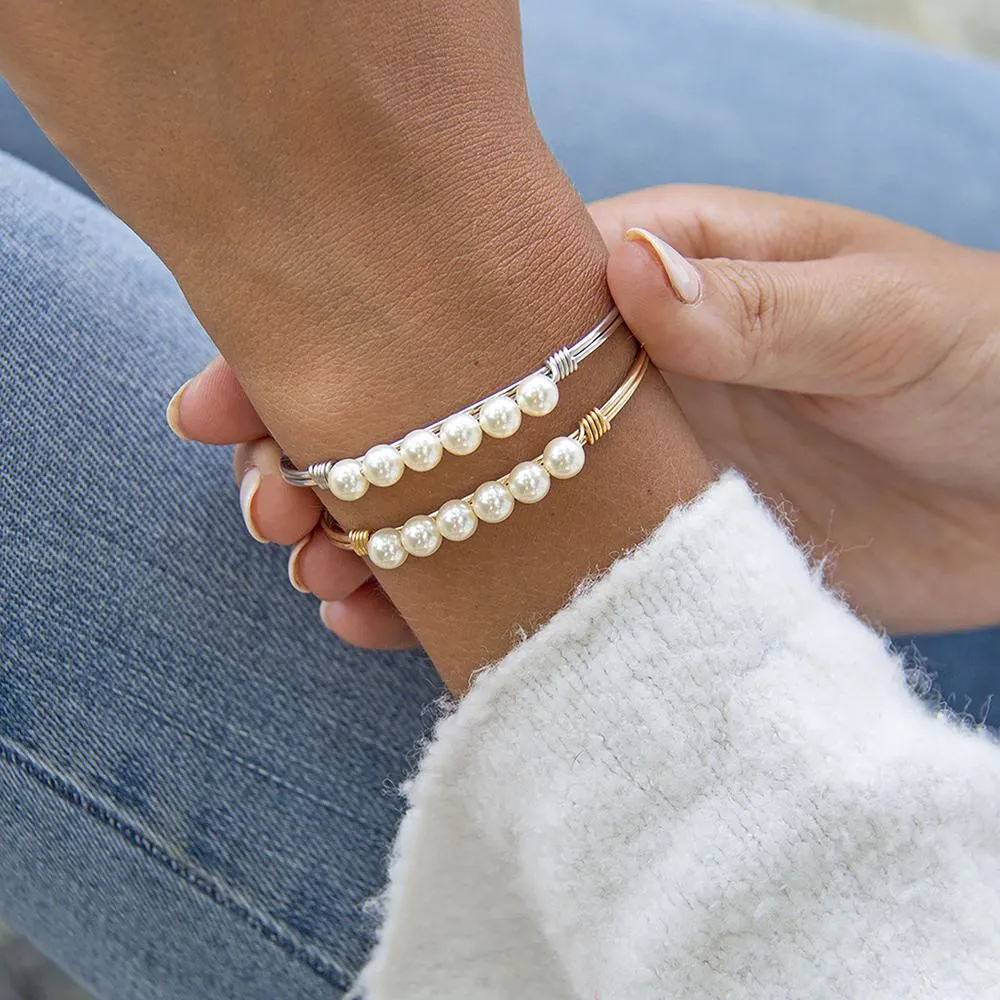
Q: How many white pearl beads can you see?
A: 12